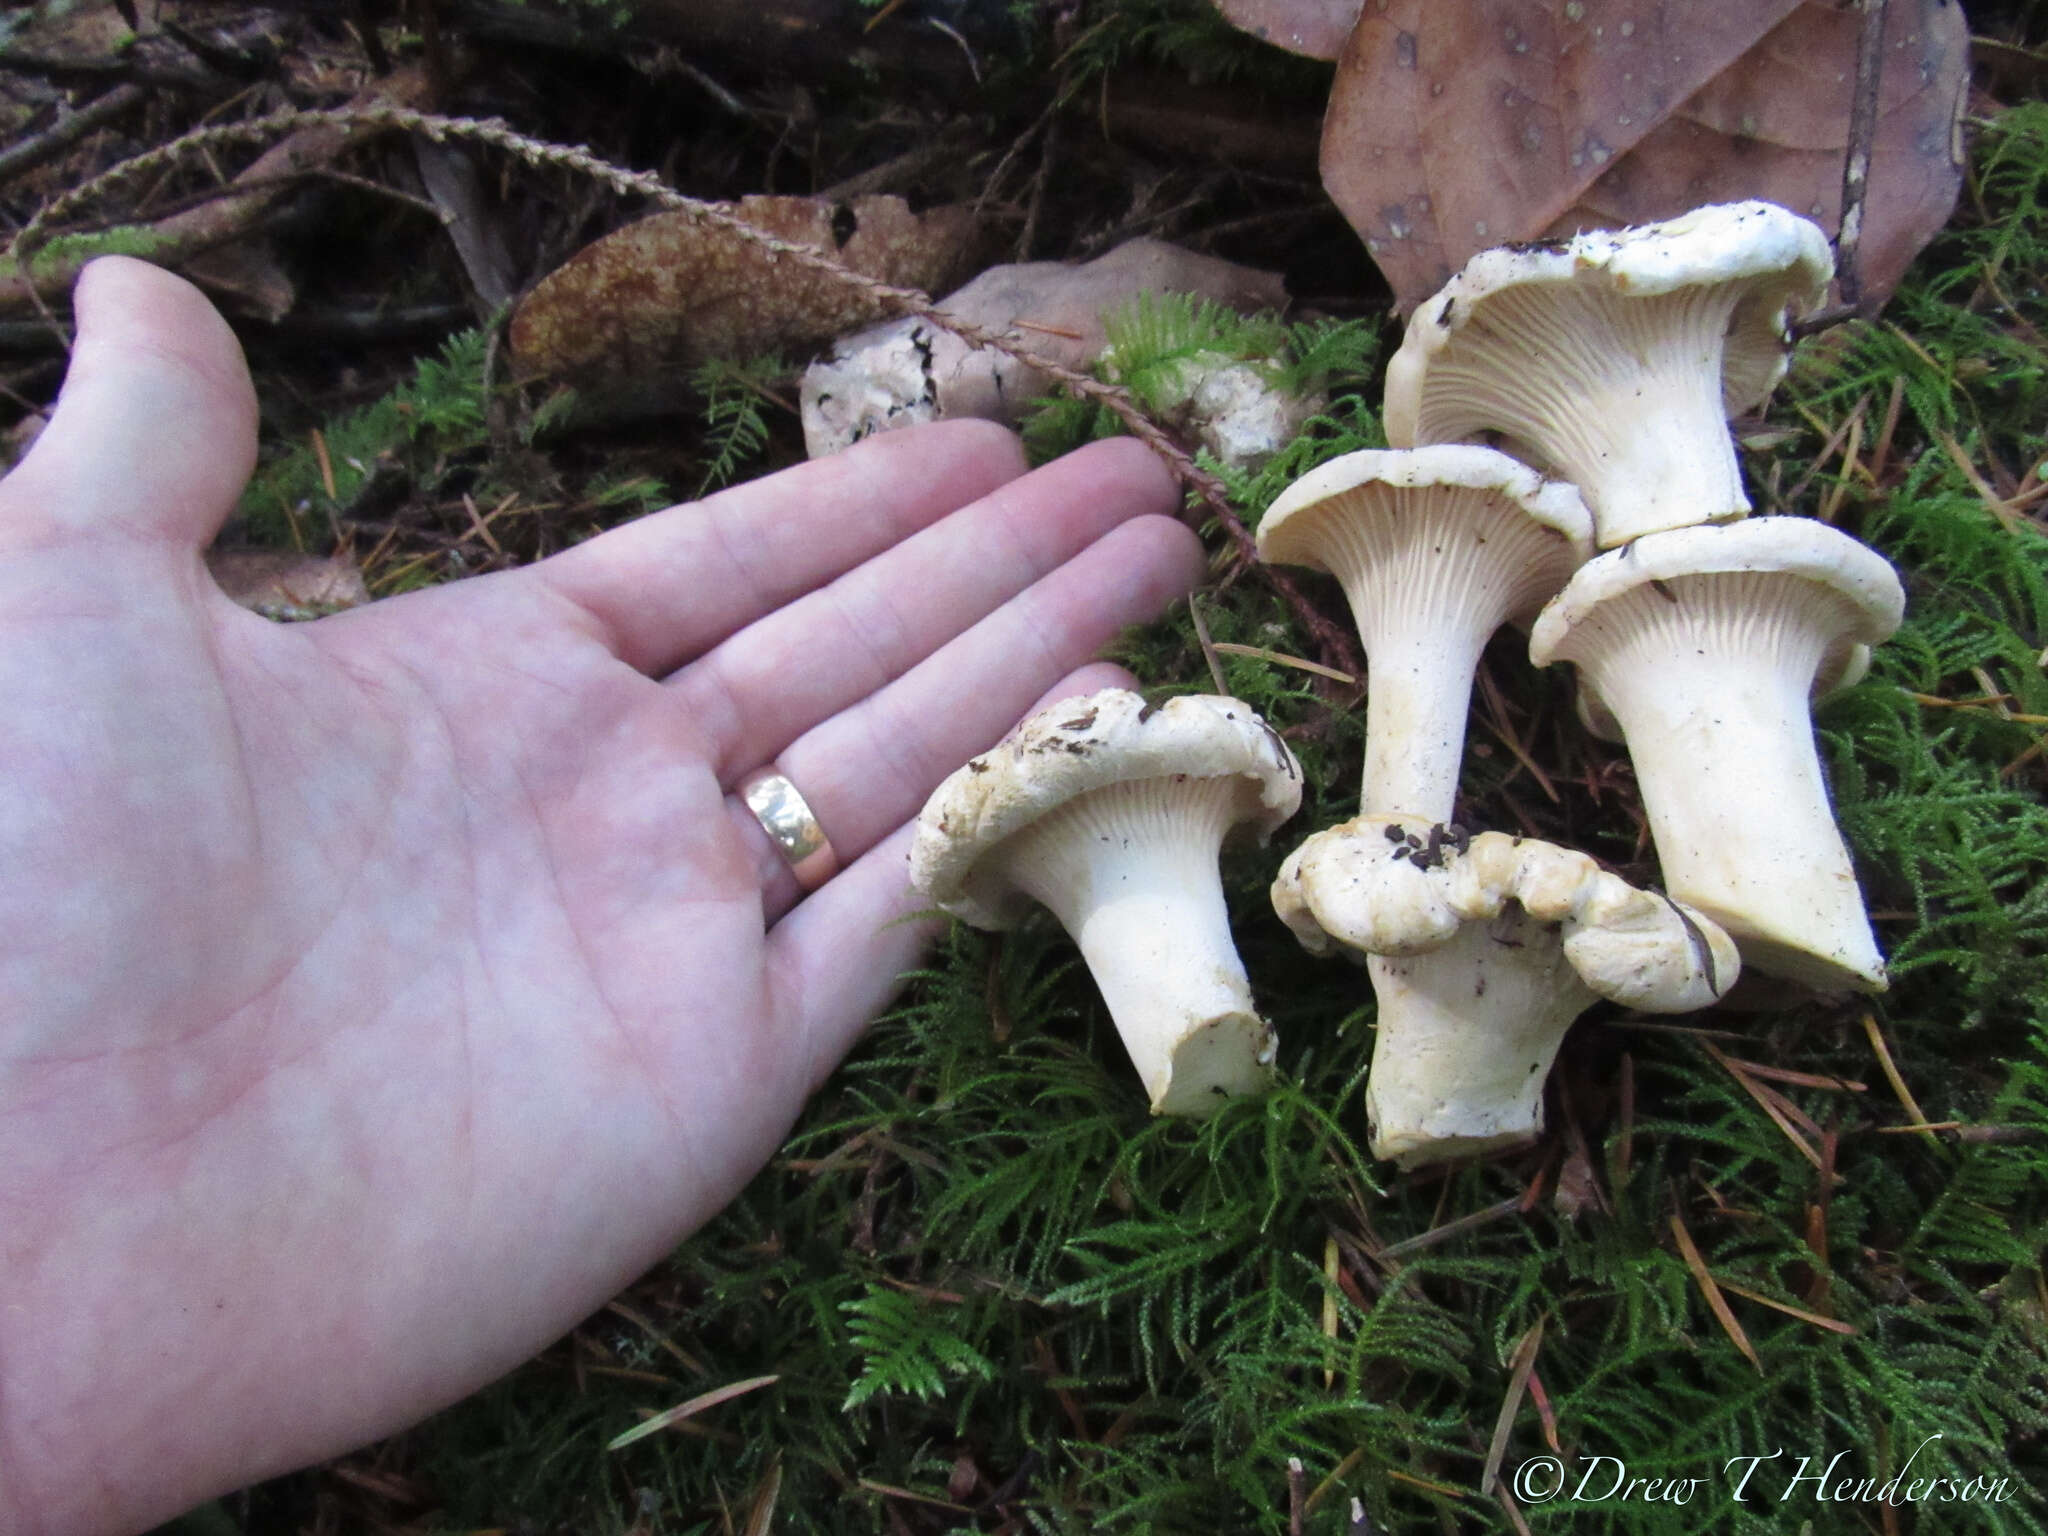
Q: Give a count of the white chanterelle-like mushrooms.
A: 5